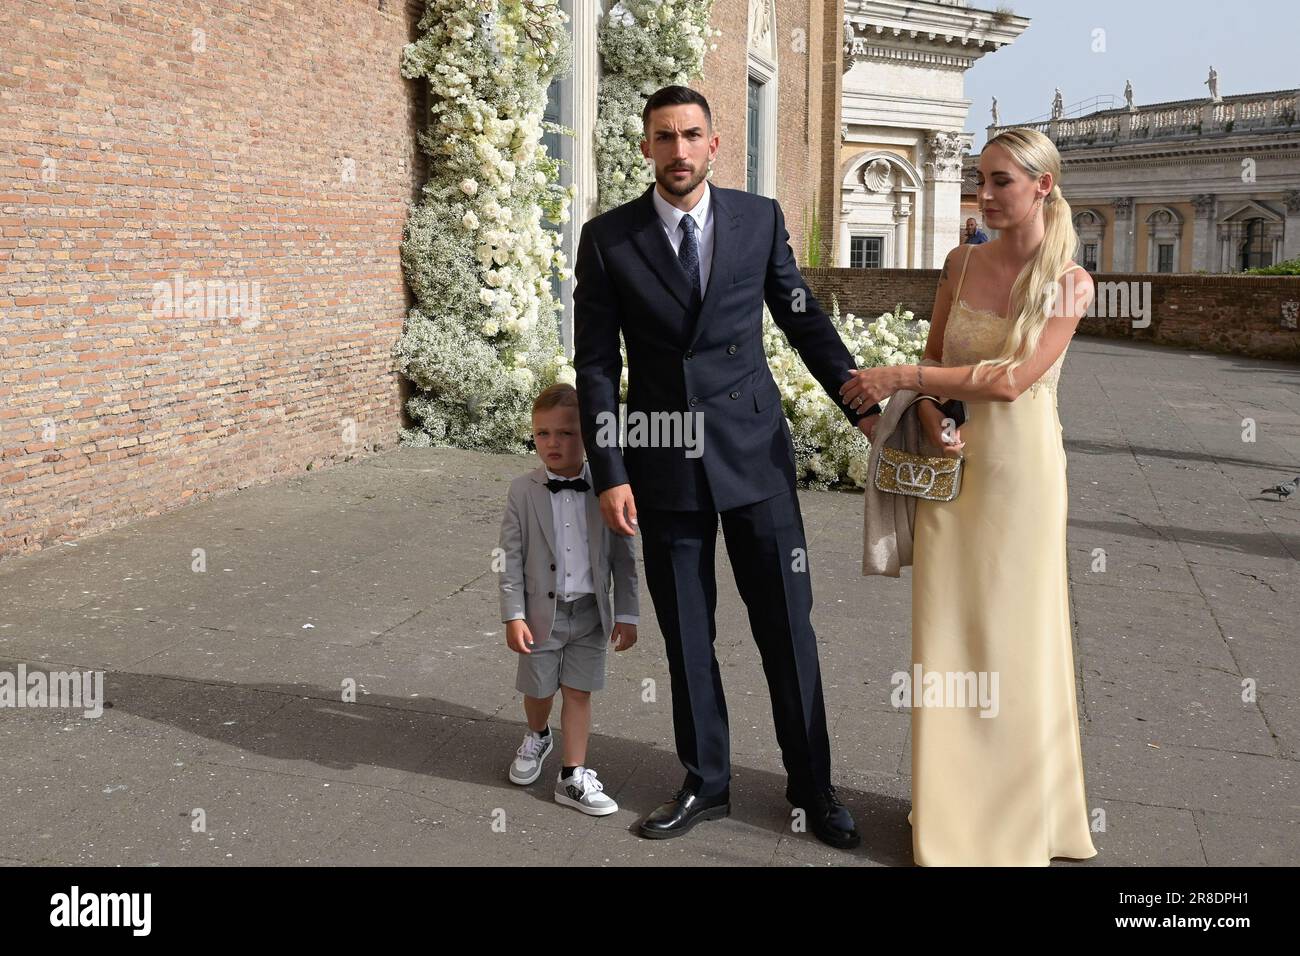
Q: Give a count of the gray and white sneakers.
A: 2